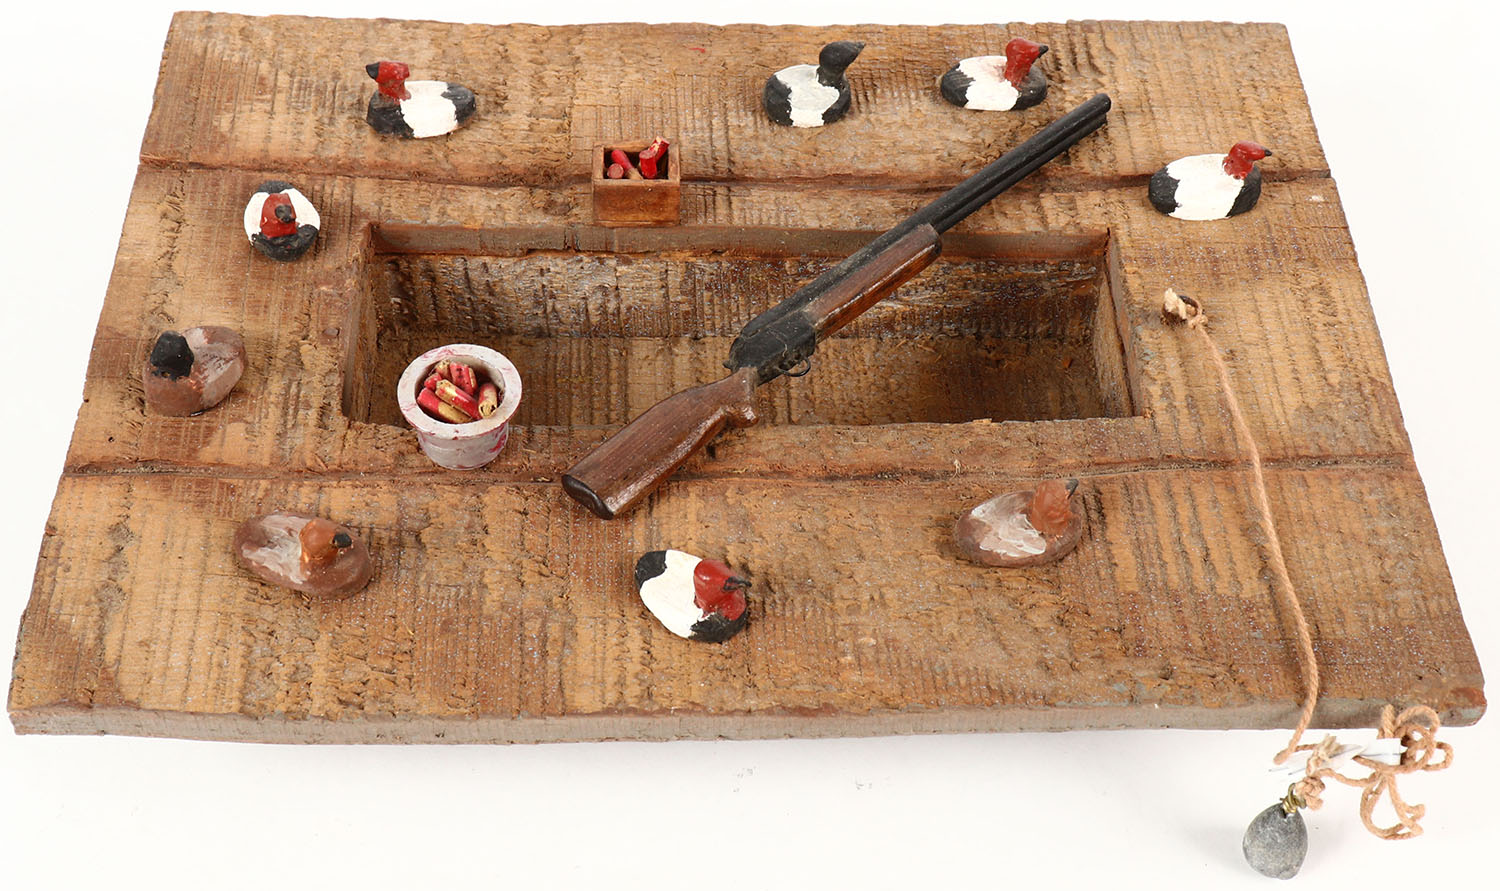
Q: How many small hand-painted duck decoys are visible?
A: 9